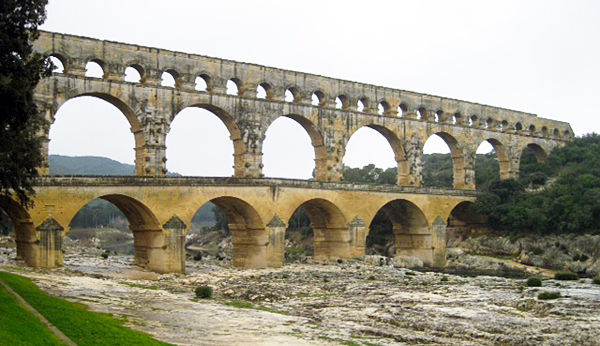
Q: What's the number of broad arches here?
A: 13